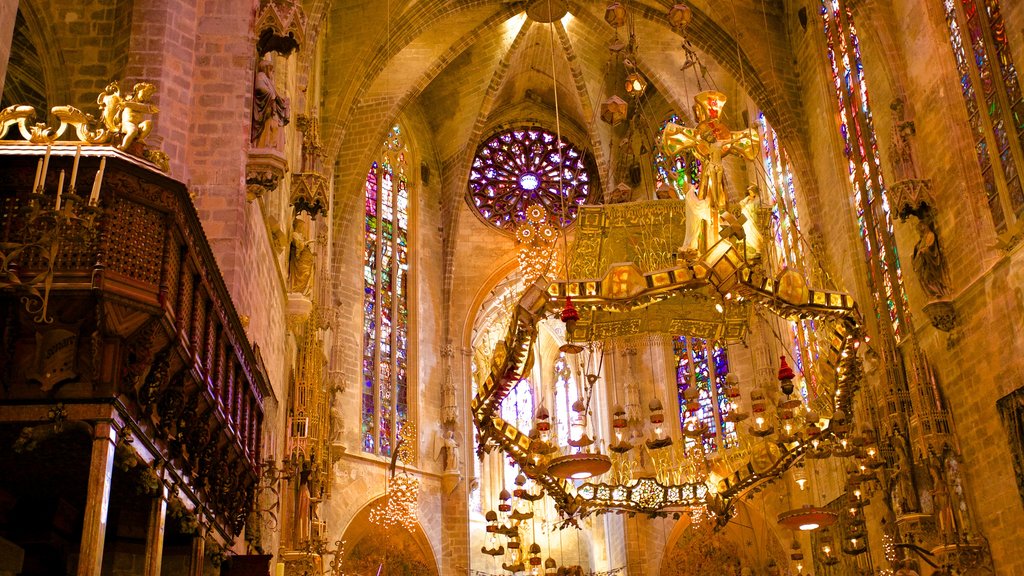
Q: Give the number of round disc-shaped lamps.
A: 2